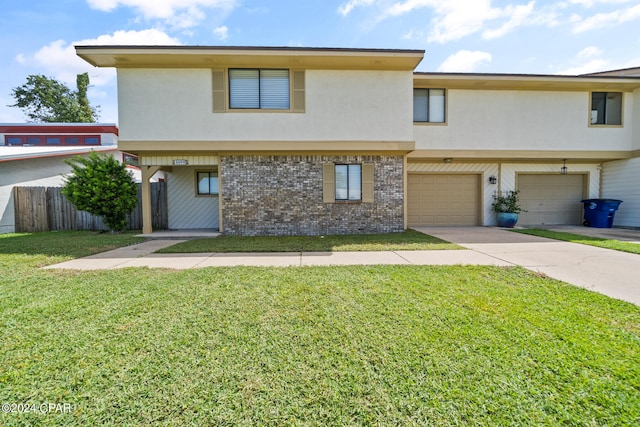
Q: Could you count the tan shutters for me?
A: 4